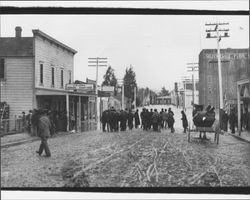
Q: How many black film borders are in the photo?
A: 2